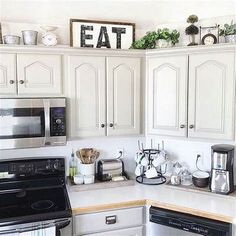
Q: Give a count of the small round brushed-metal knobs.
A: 6